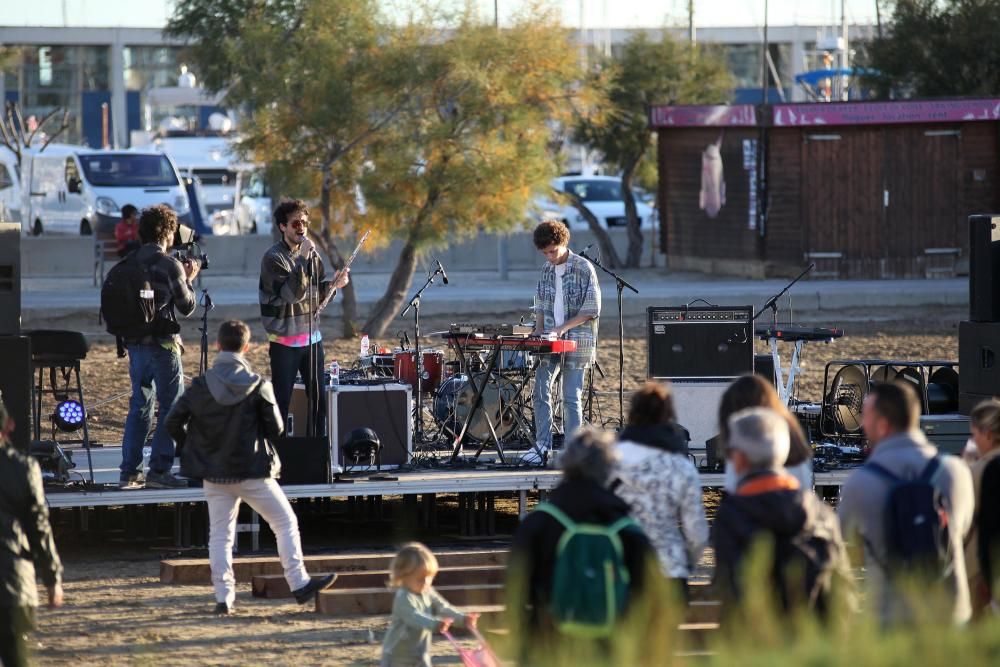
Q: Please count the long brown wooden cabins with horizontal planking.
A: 1